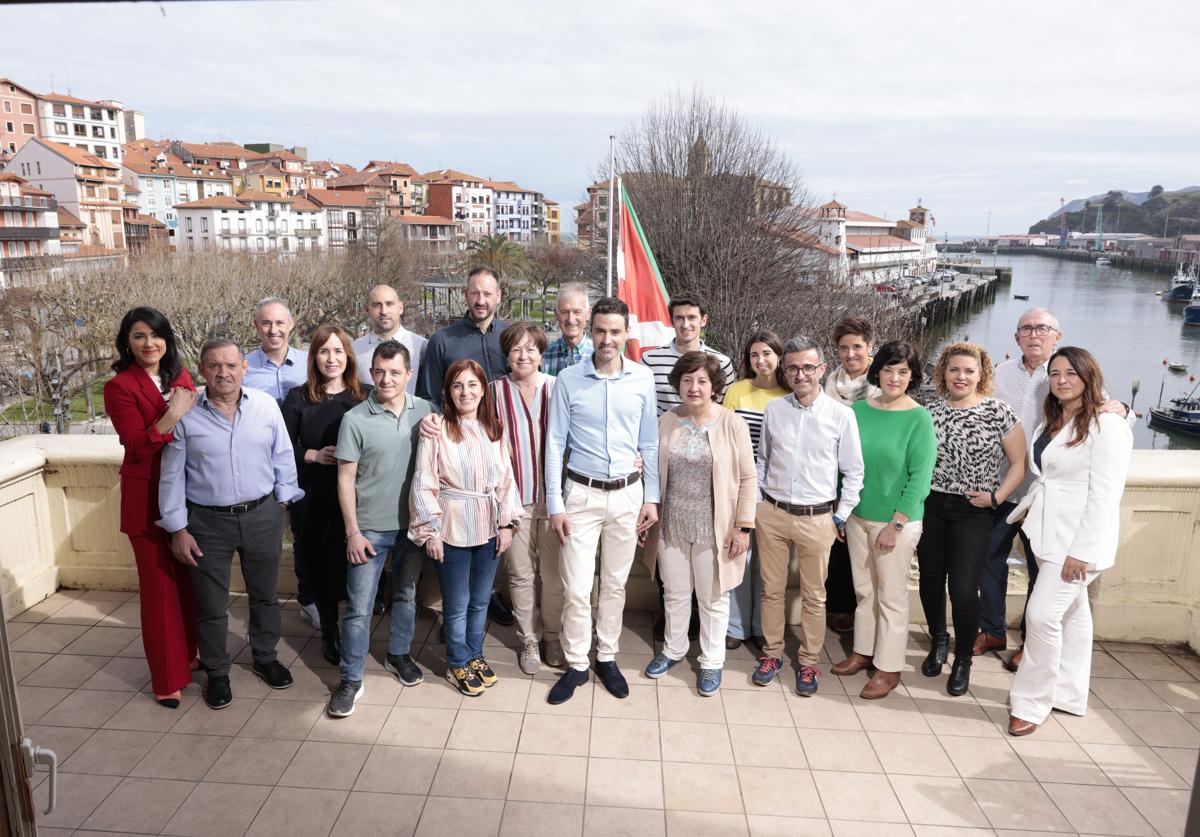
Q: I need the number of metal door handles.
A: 1